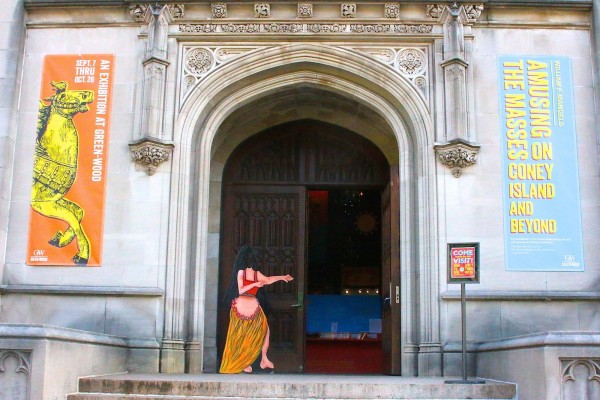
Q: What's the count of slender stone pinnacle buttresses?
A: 2